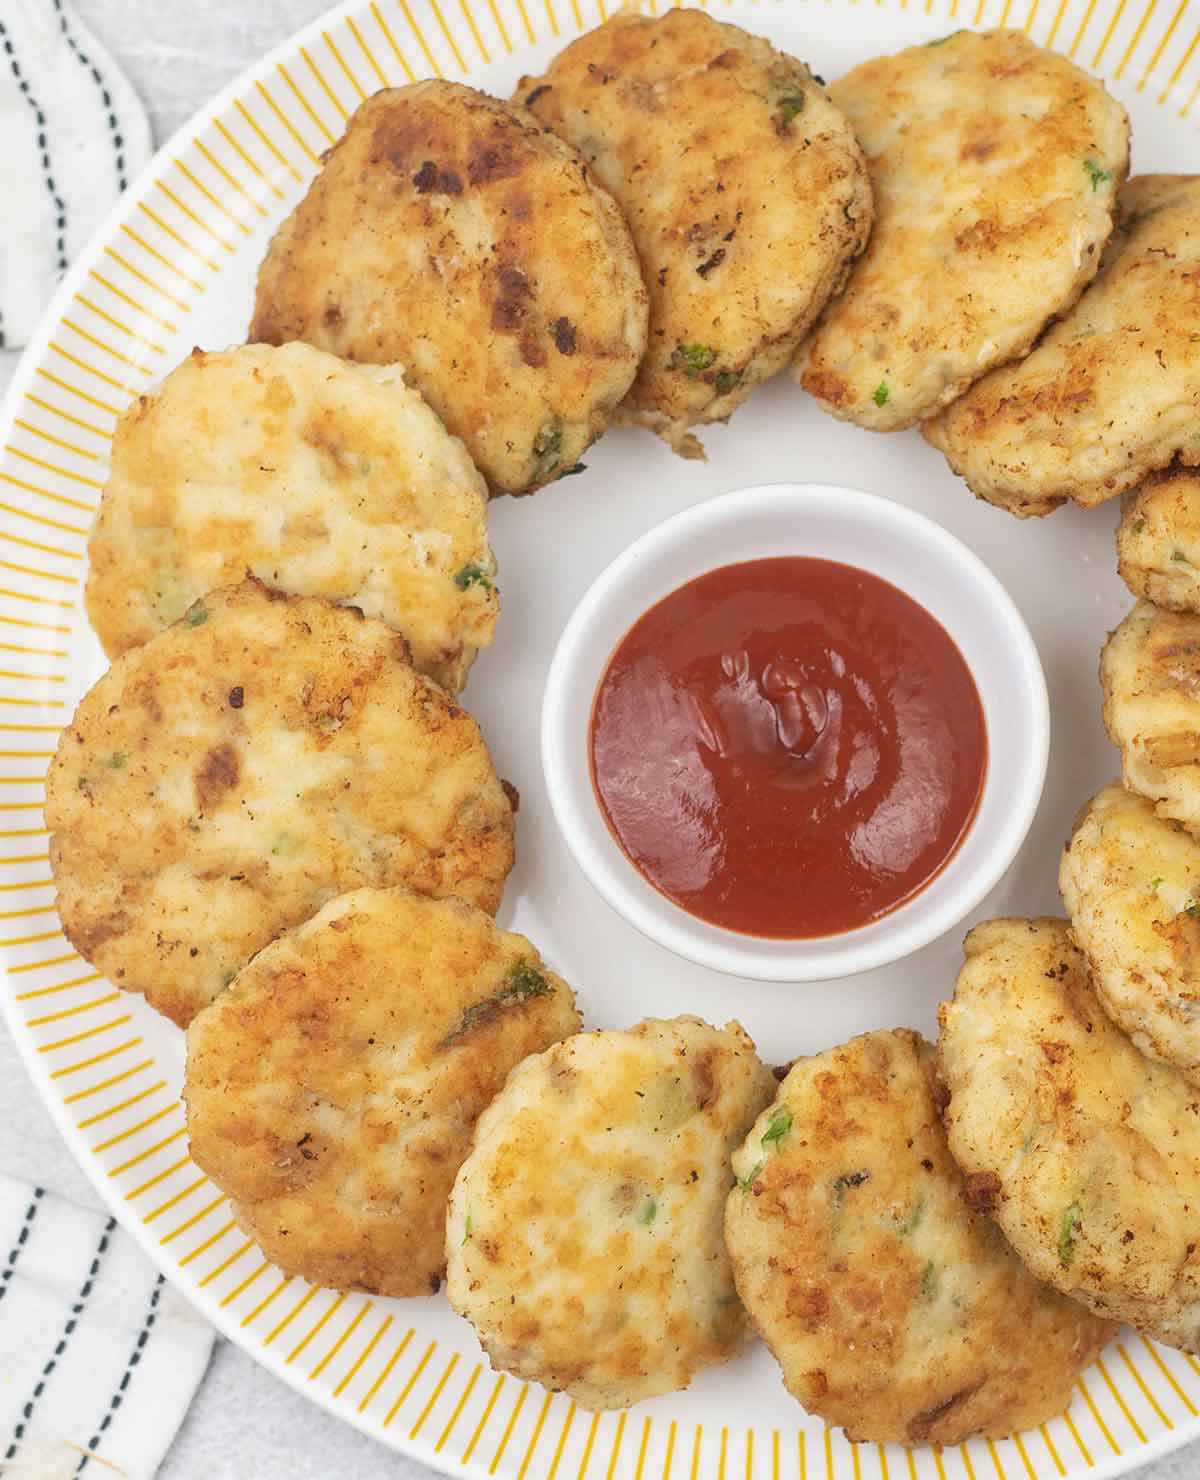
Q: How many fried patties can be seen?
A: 13